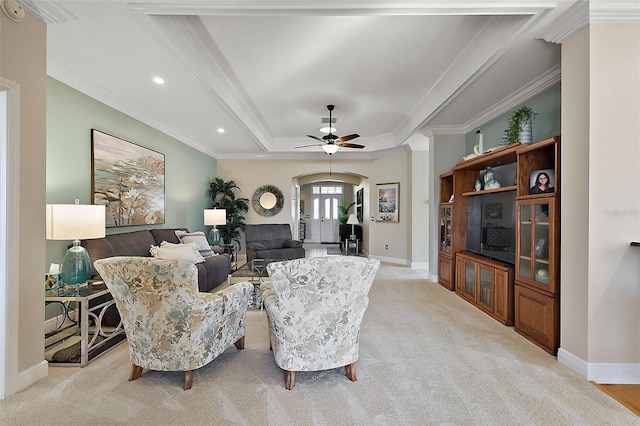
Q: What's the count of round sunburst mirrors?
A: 1